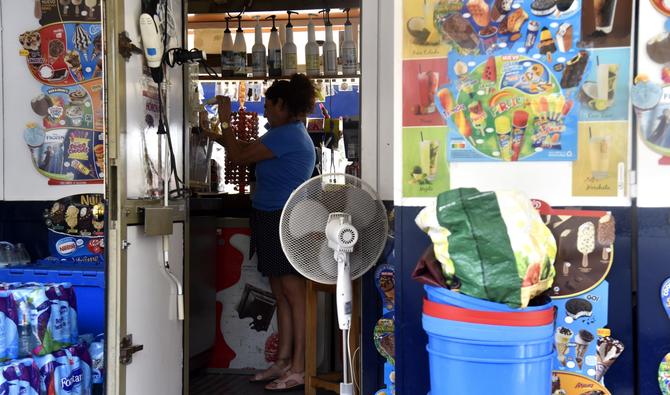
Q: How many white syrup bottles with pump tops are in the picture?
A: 8